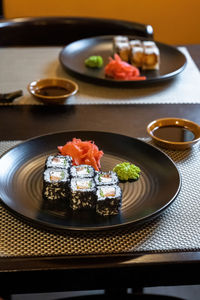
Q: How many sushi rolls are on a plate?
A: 6